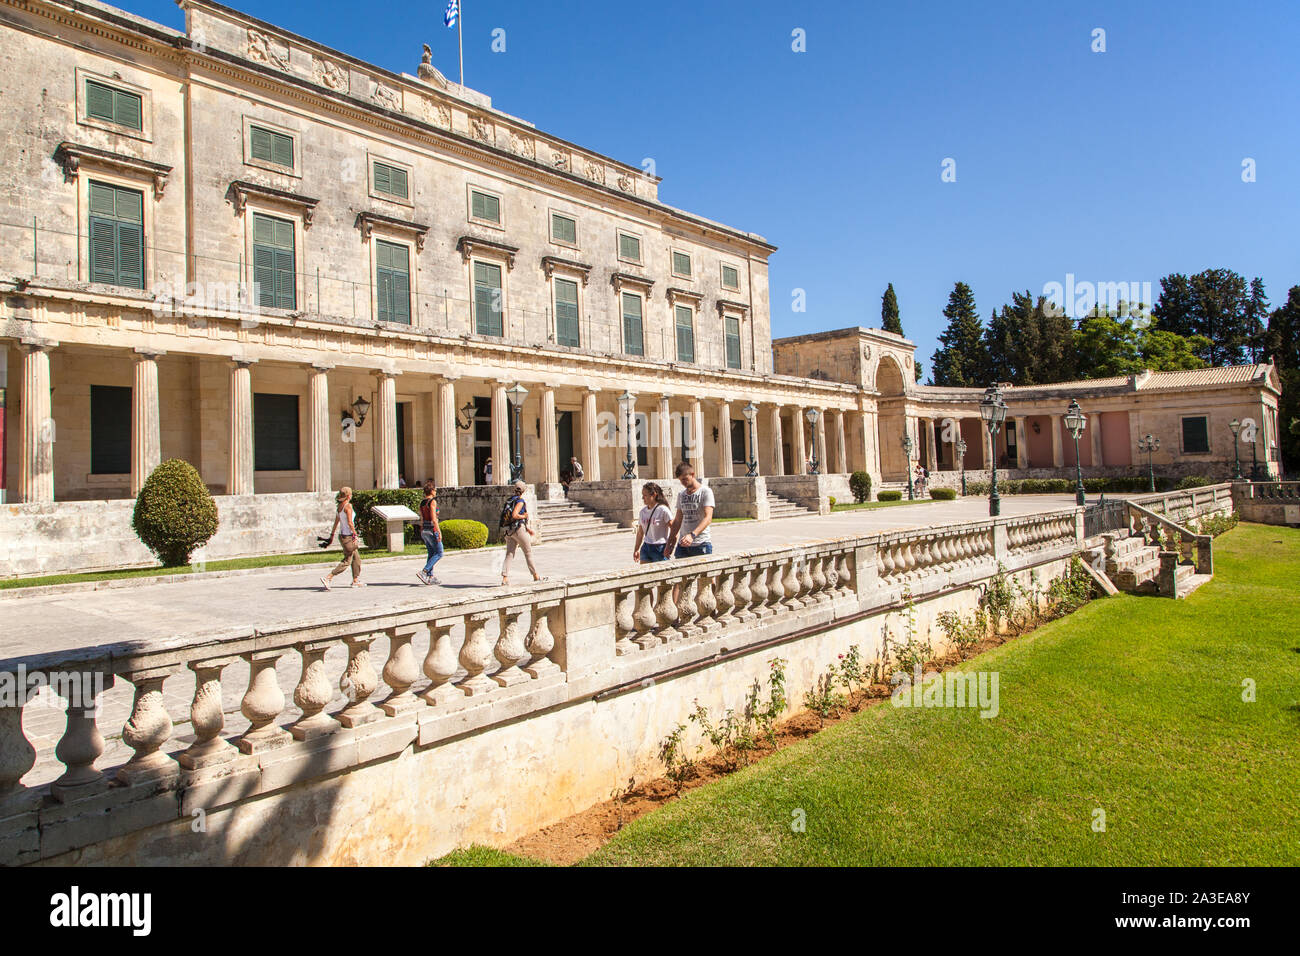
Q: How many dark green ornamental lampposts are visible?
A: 11